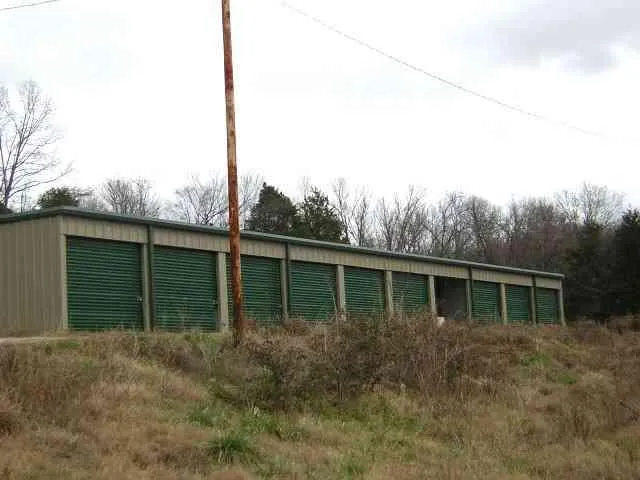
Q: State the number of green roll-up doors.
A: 9